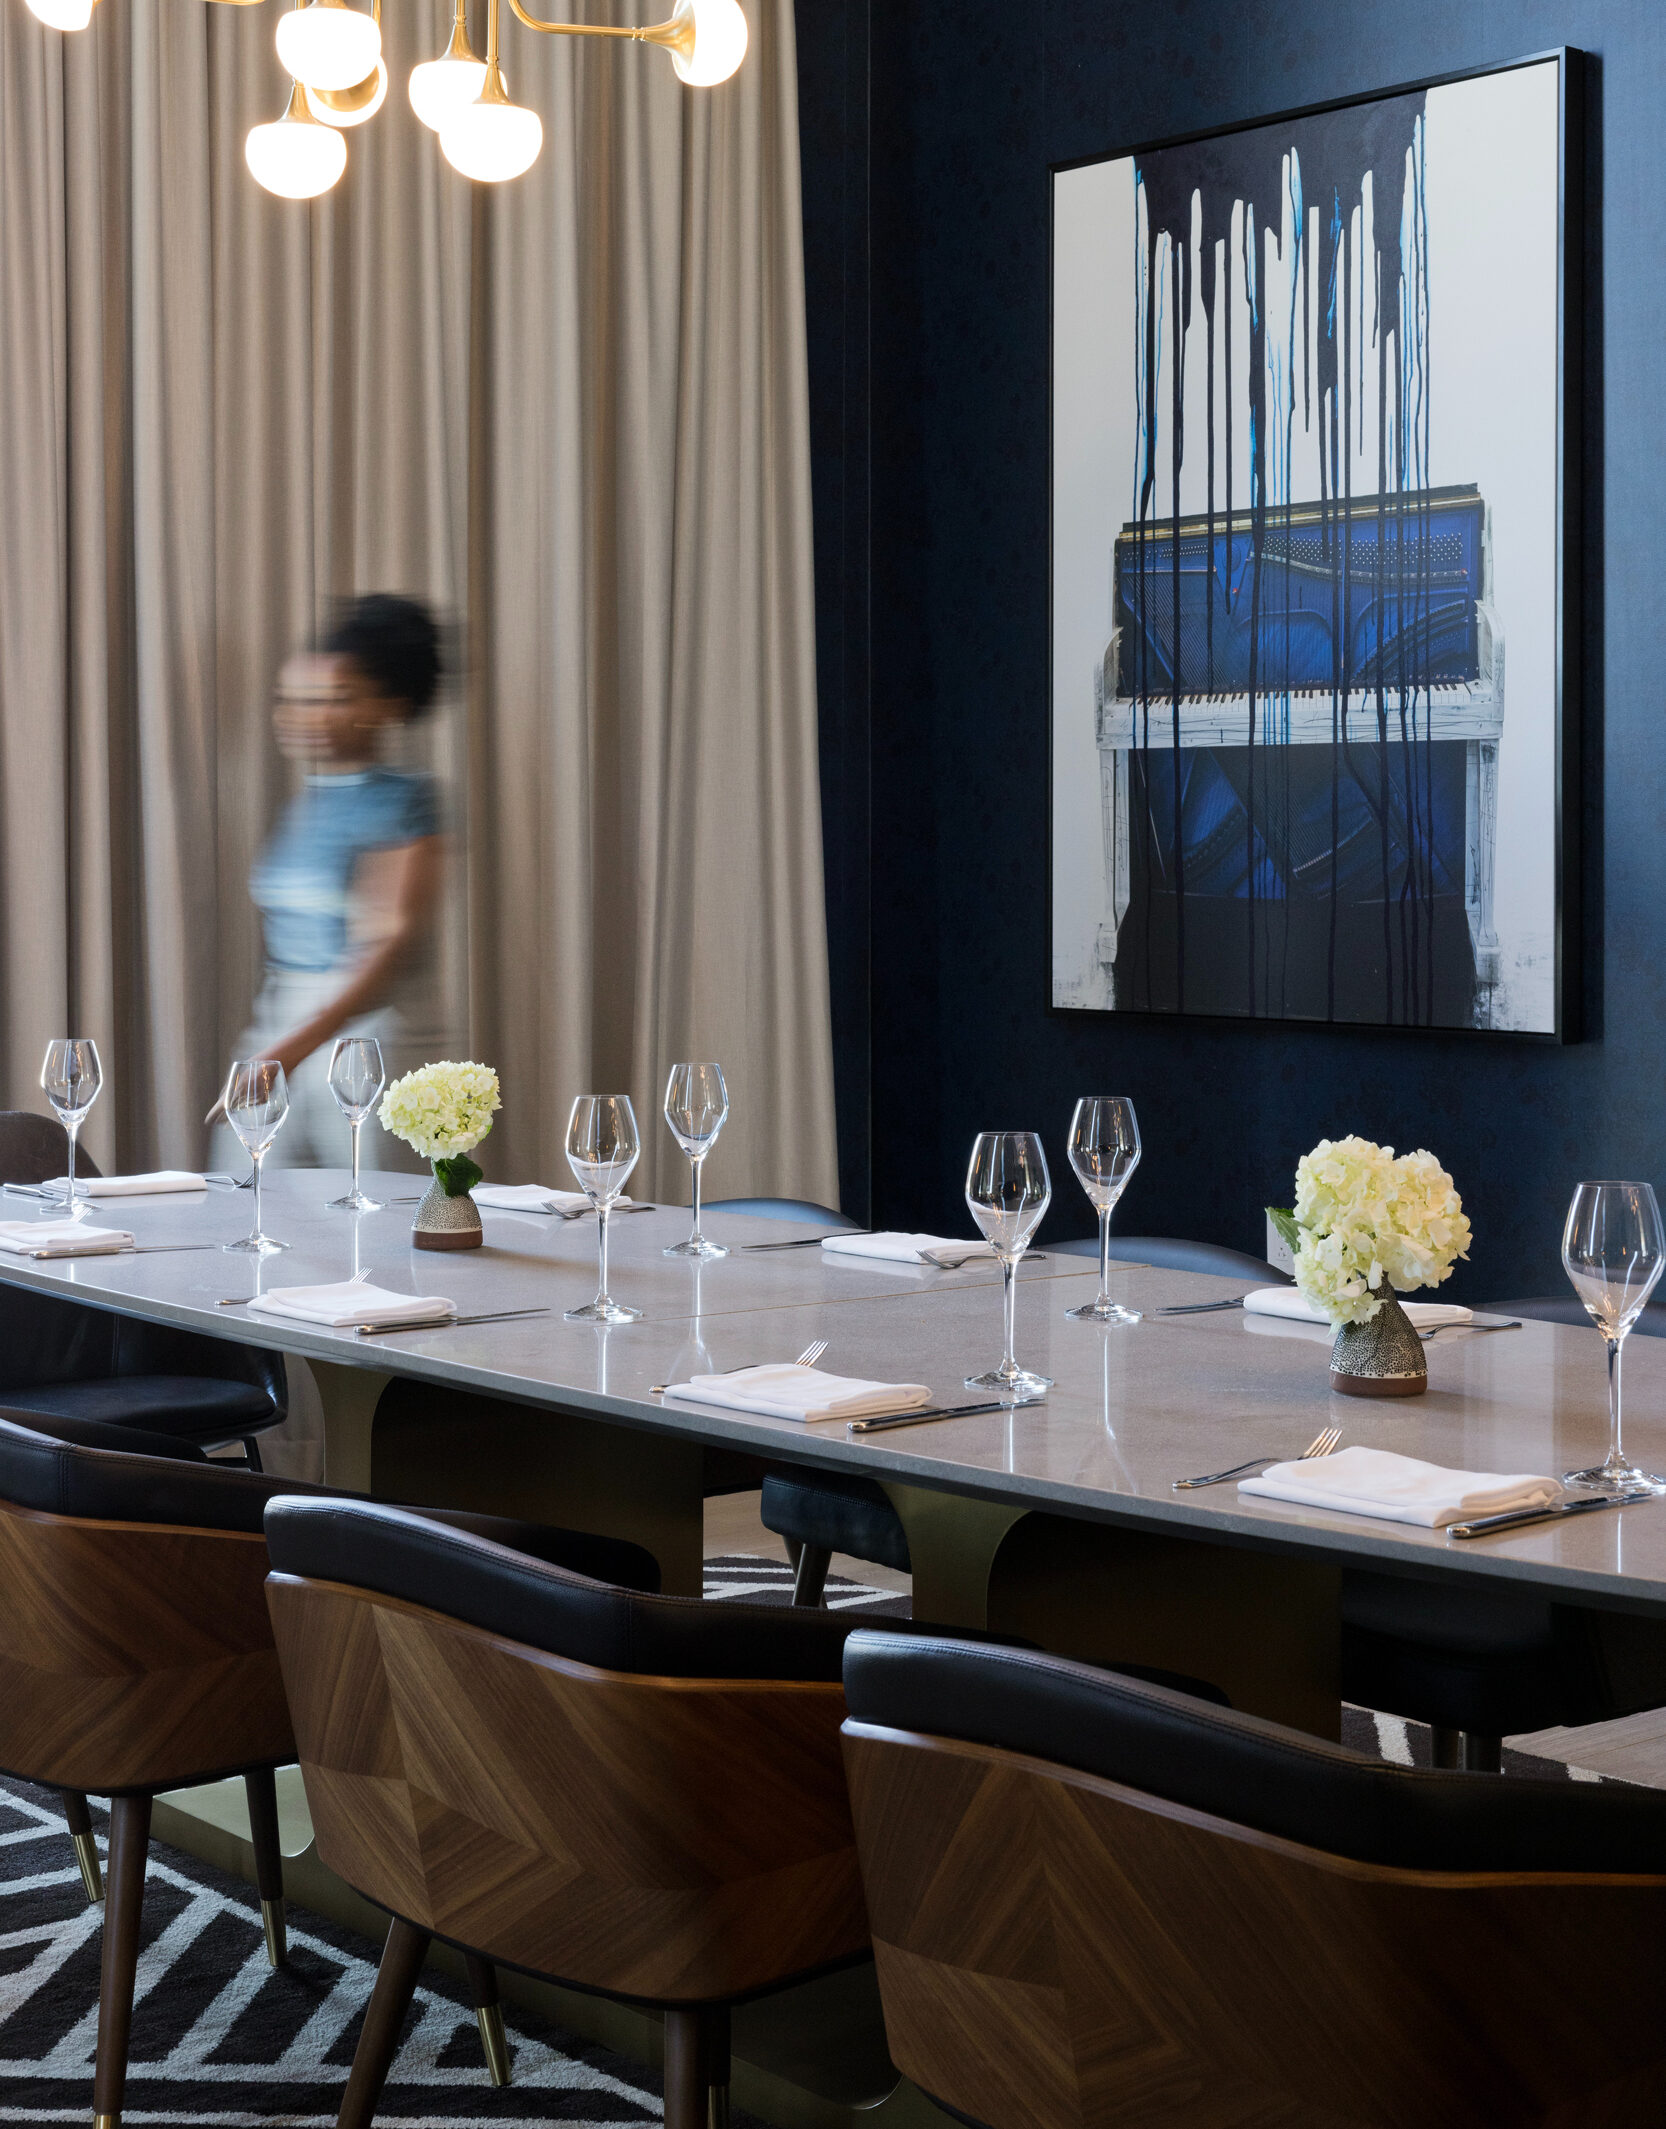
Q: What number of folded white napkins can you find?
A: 8